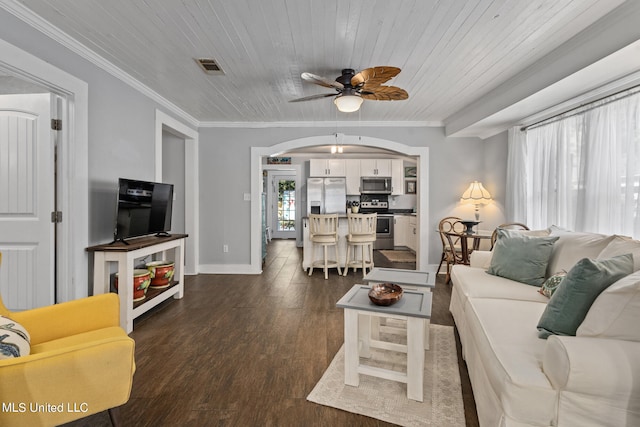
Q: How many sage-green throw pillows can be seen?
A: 2